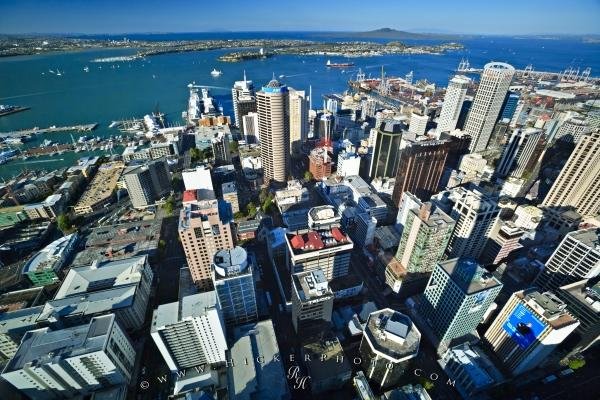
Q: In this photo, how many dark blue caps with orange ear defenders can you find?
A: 0